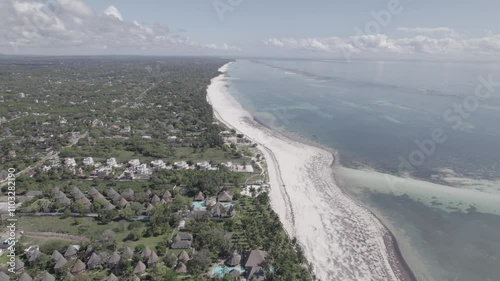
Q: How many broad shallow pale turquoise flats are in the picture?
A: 1